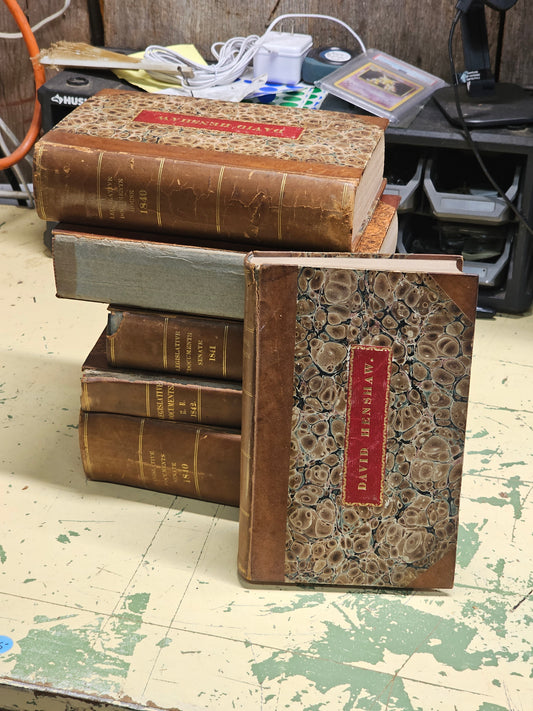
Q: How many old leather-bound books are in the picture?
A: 6